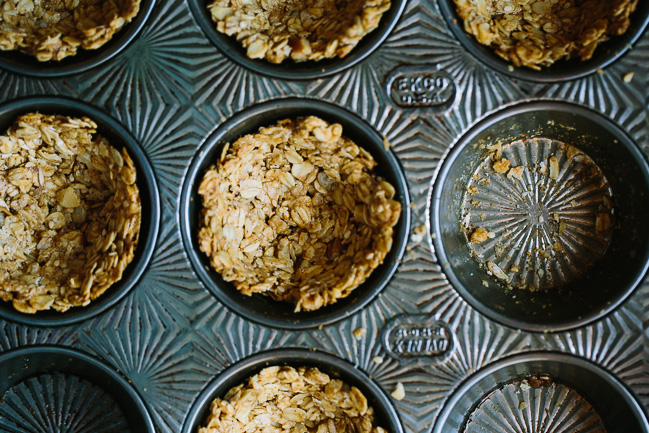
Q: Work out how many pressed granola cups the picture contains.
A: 6